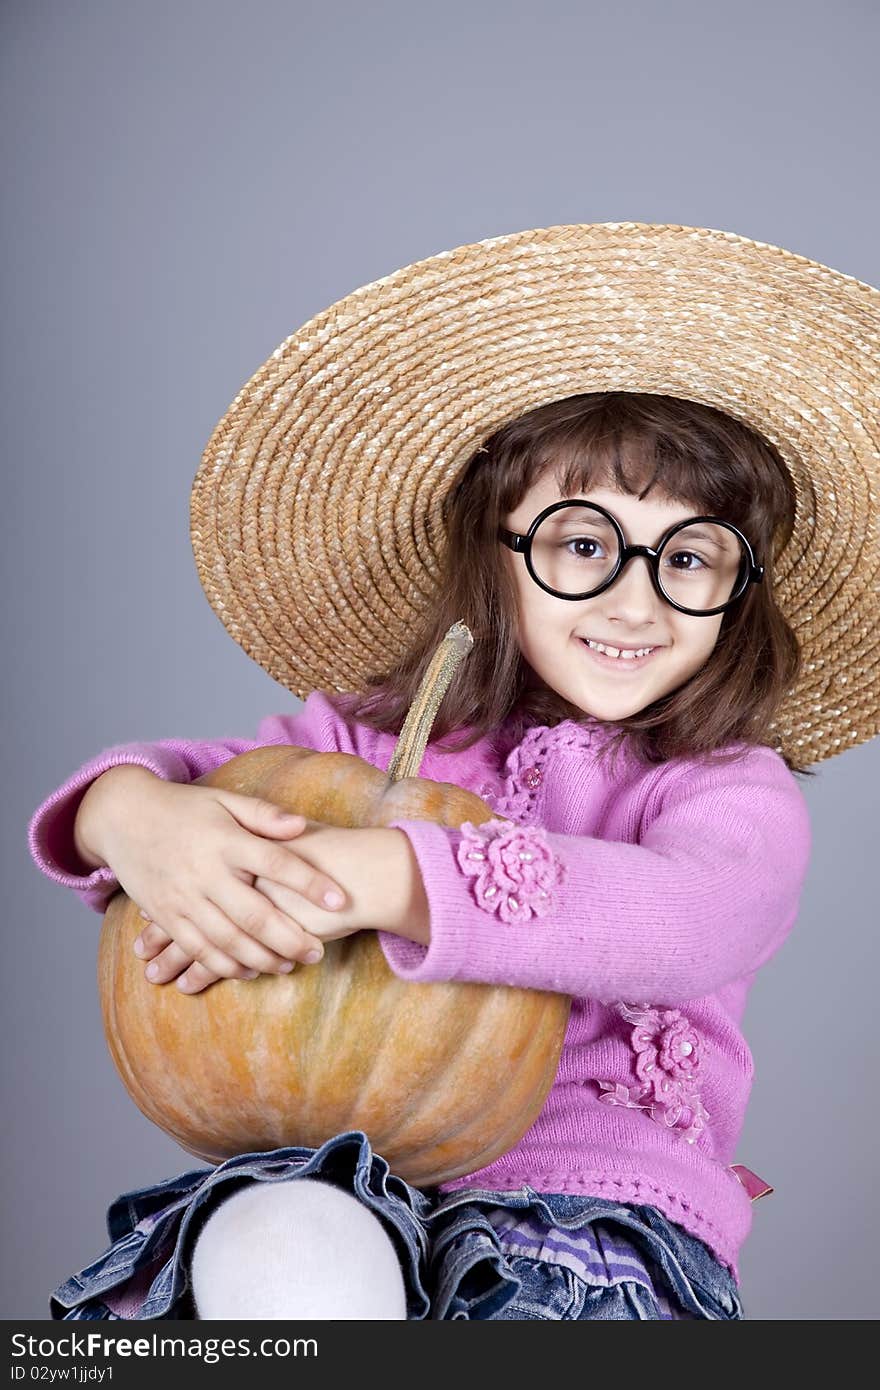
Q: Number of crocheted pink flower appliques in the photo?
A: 2